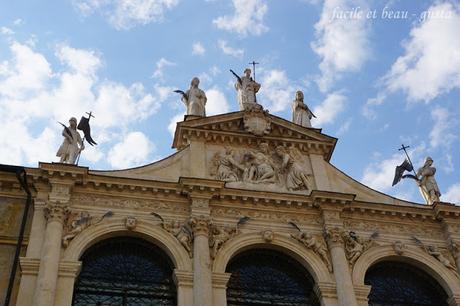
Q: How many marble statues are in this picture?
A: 5